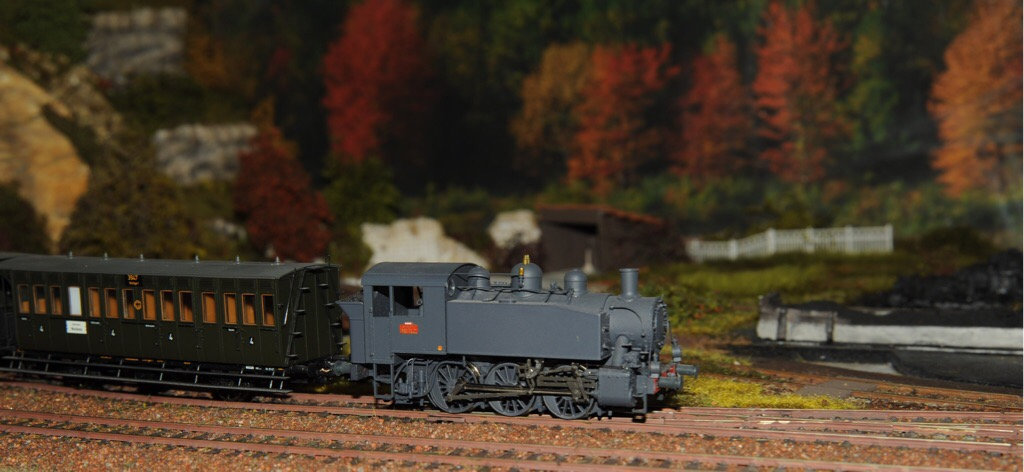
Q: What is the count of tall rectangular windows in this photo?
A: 14